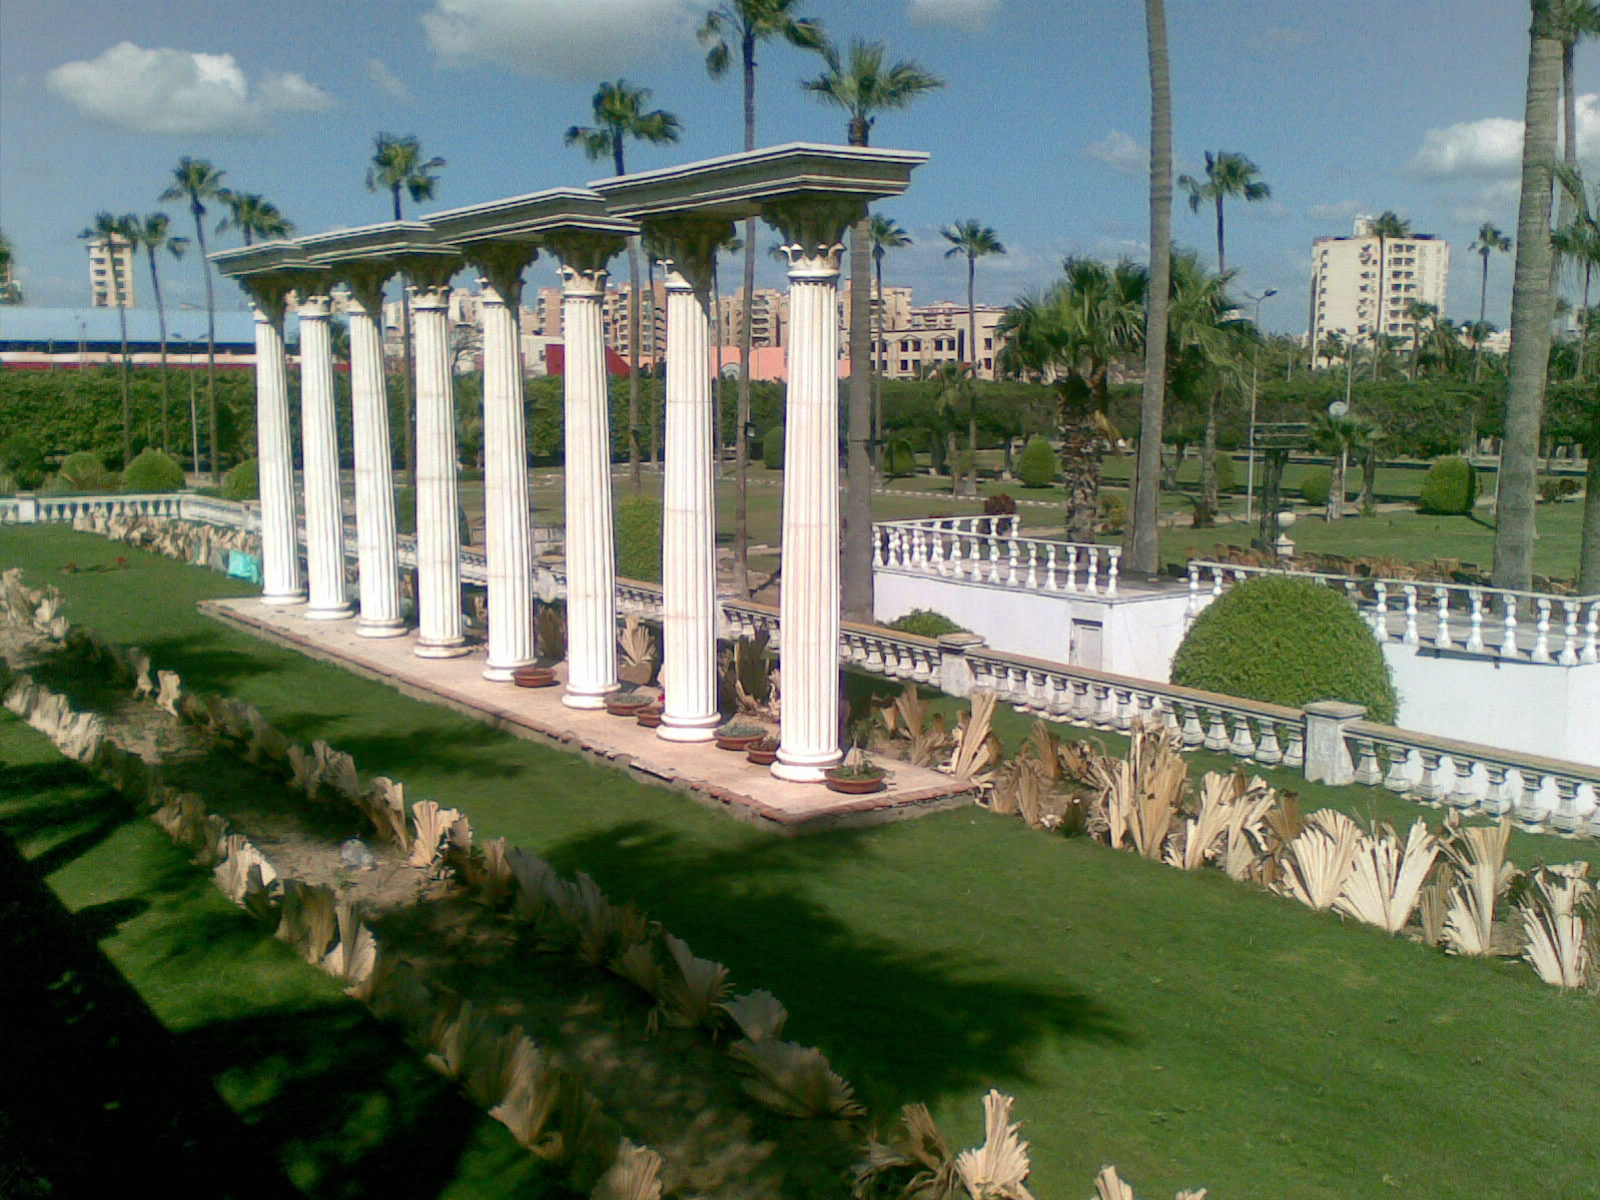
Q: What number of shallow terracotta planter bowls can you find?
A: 6